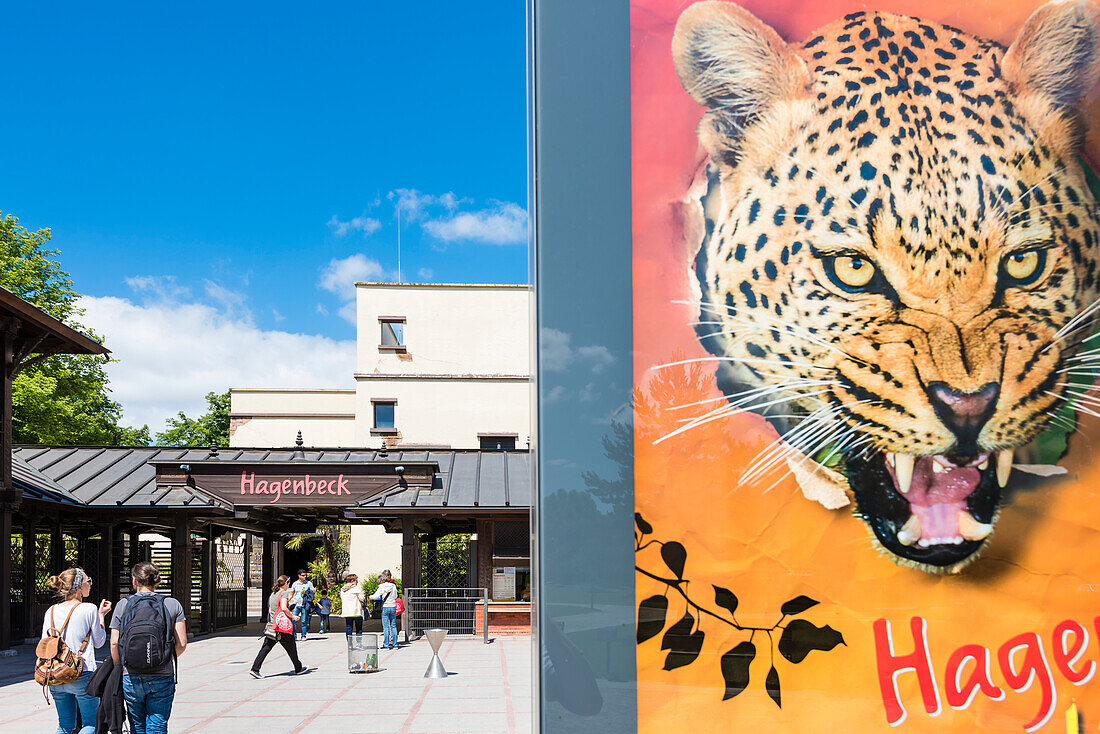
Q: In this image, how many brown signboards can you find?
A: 1